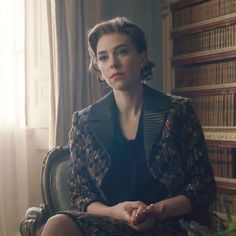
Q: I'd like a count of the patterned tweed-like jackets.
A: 1